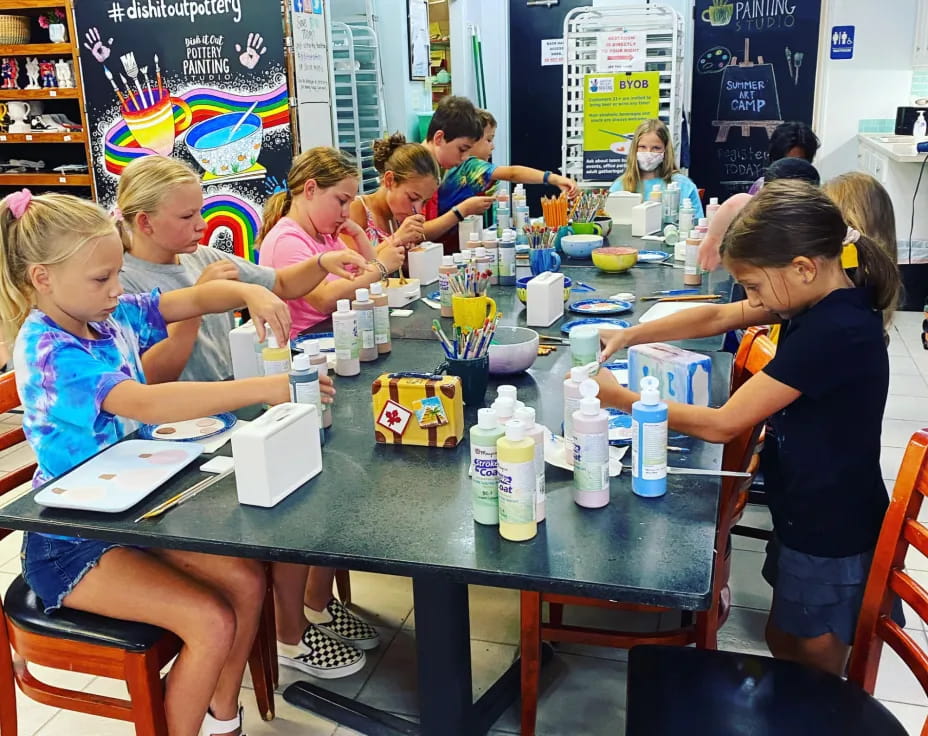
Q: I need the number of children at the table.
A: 11